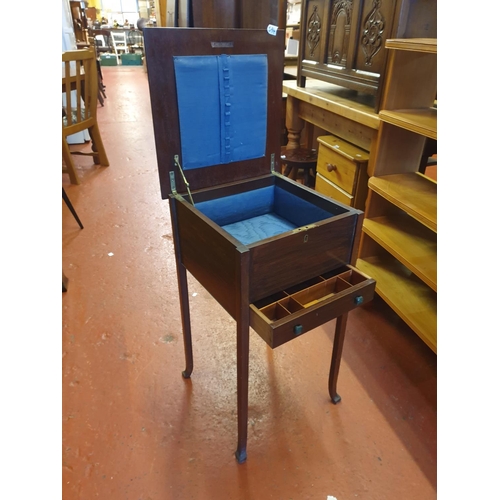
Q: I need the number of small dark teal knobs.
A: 2